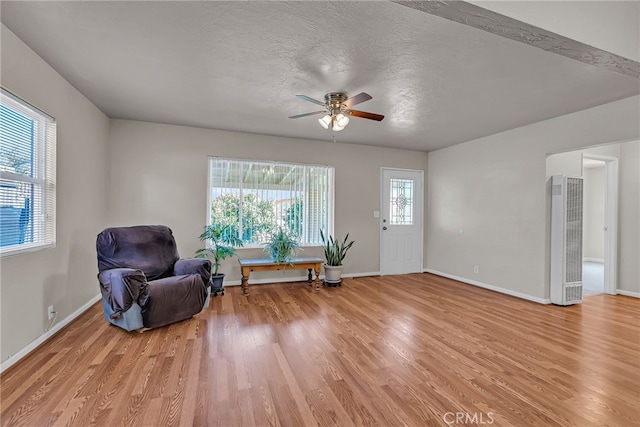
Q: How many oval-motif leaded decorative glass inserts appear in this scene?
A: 1